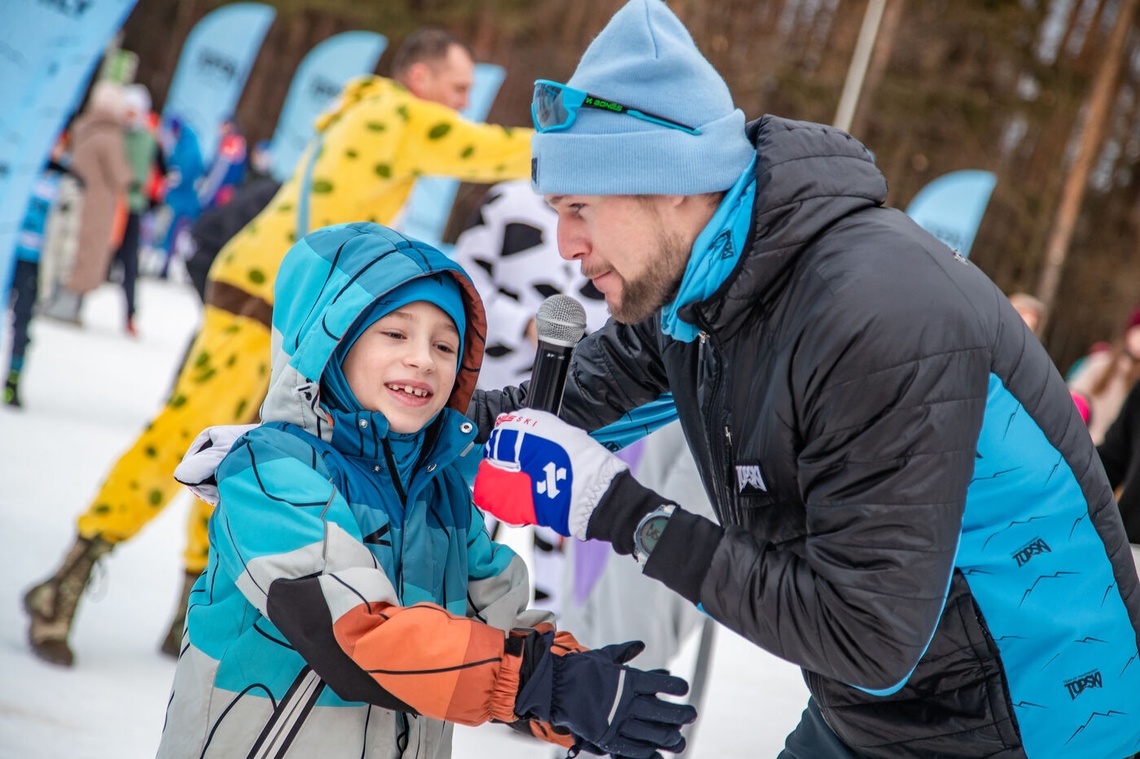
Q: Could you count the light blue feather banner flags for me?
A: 5